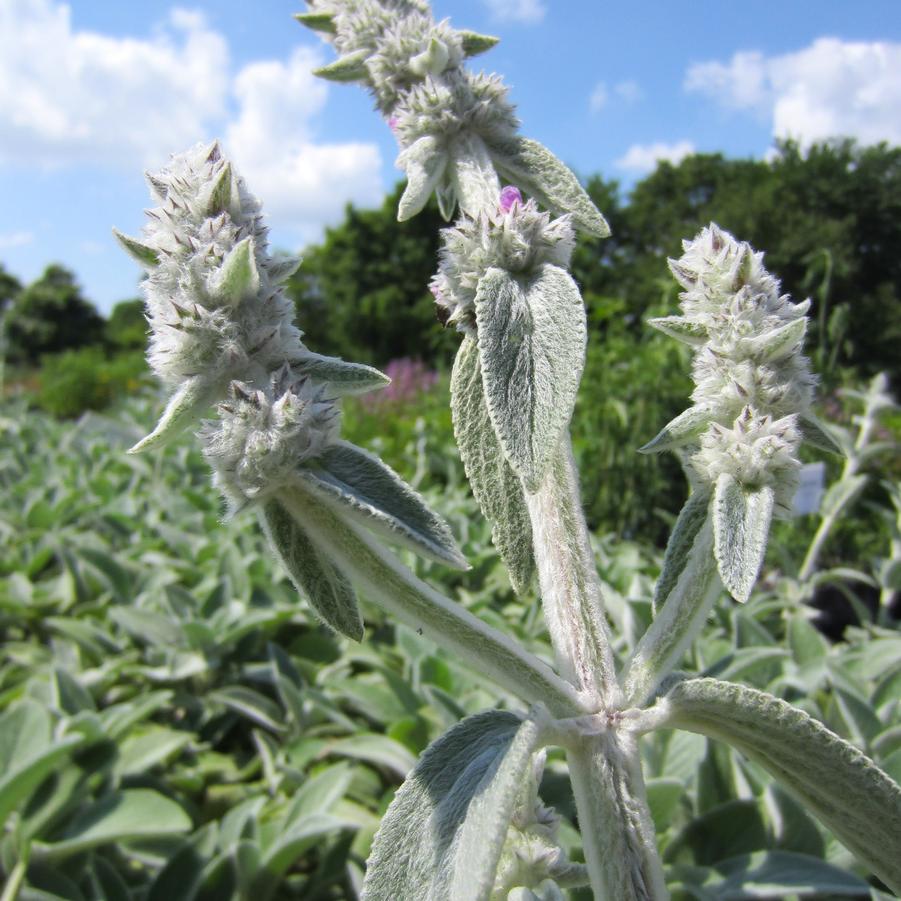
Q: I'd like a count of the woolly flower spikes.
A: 3